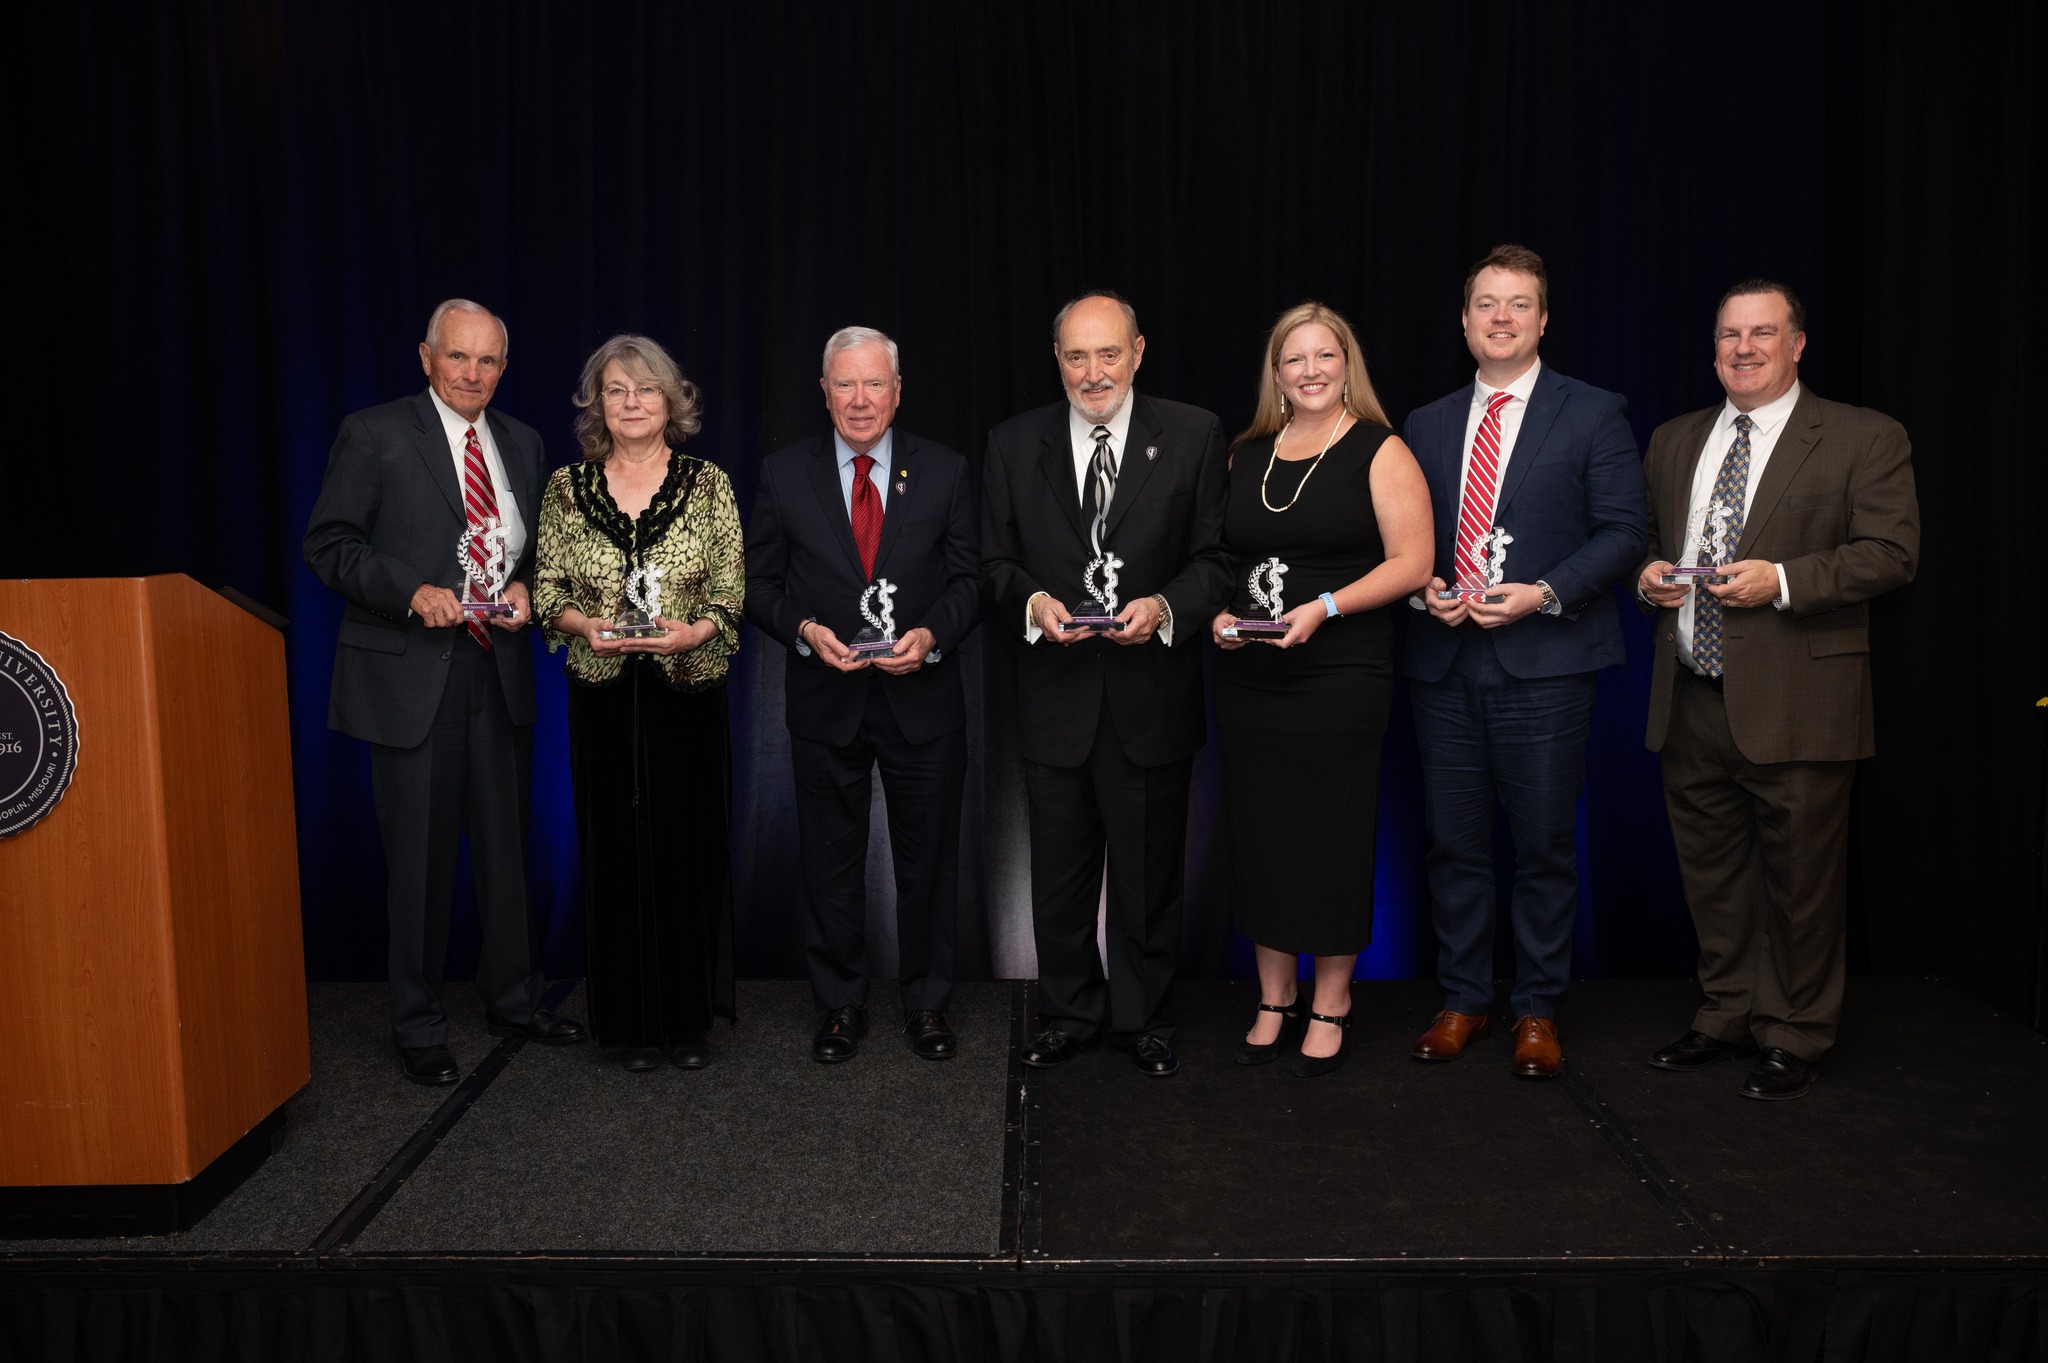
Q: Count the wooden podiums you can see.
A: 1